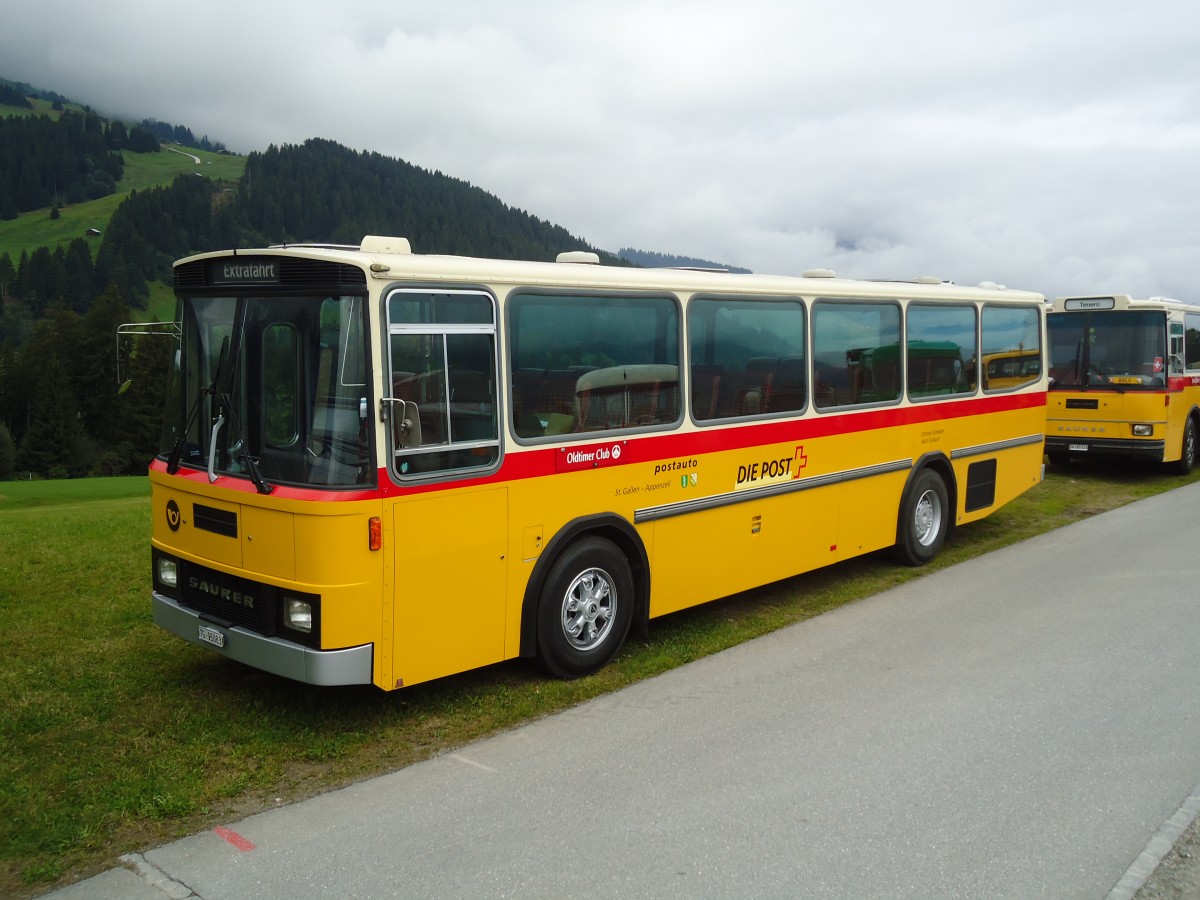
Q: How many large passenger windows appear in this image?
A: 5